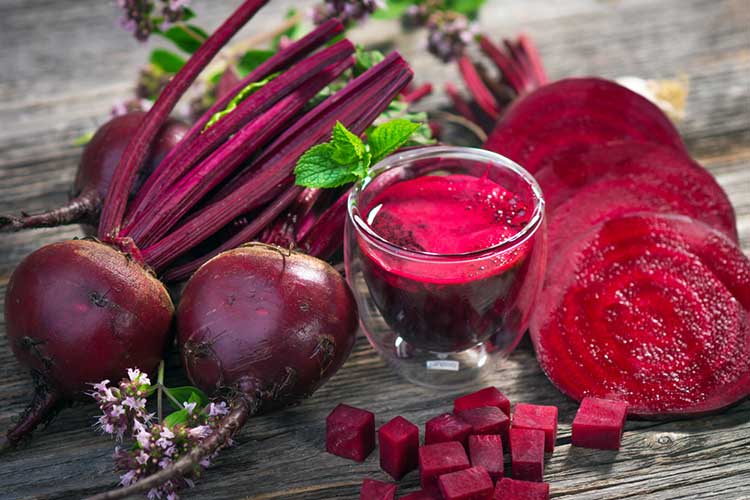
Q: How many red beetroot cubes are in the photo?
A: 14